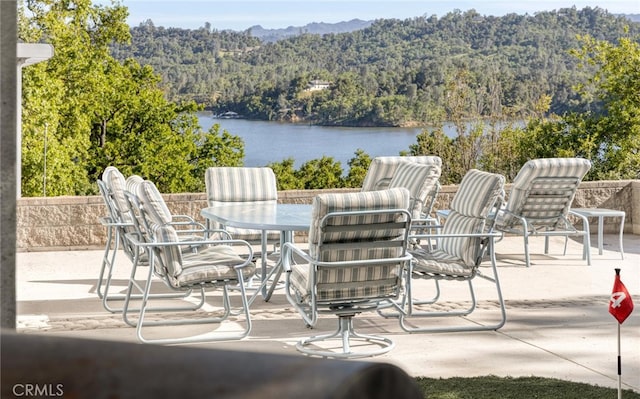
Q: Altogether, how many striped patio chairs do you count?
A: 8